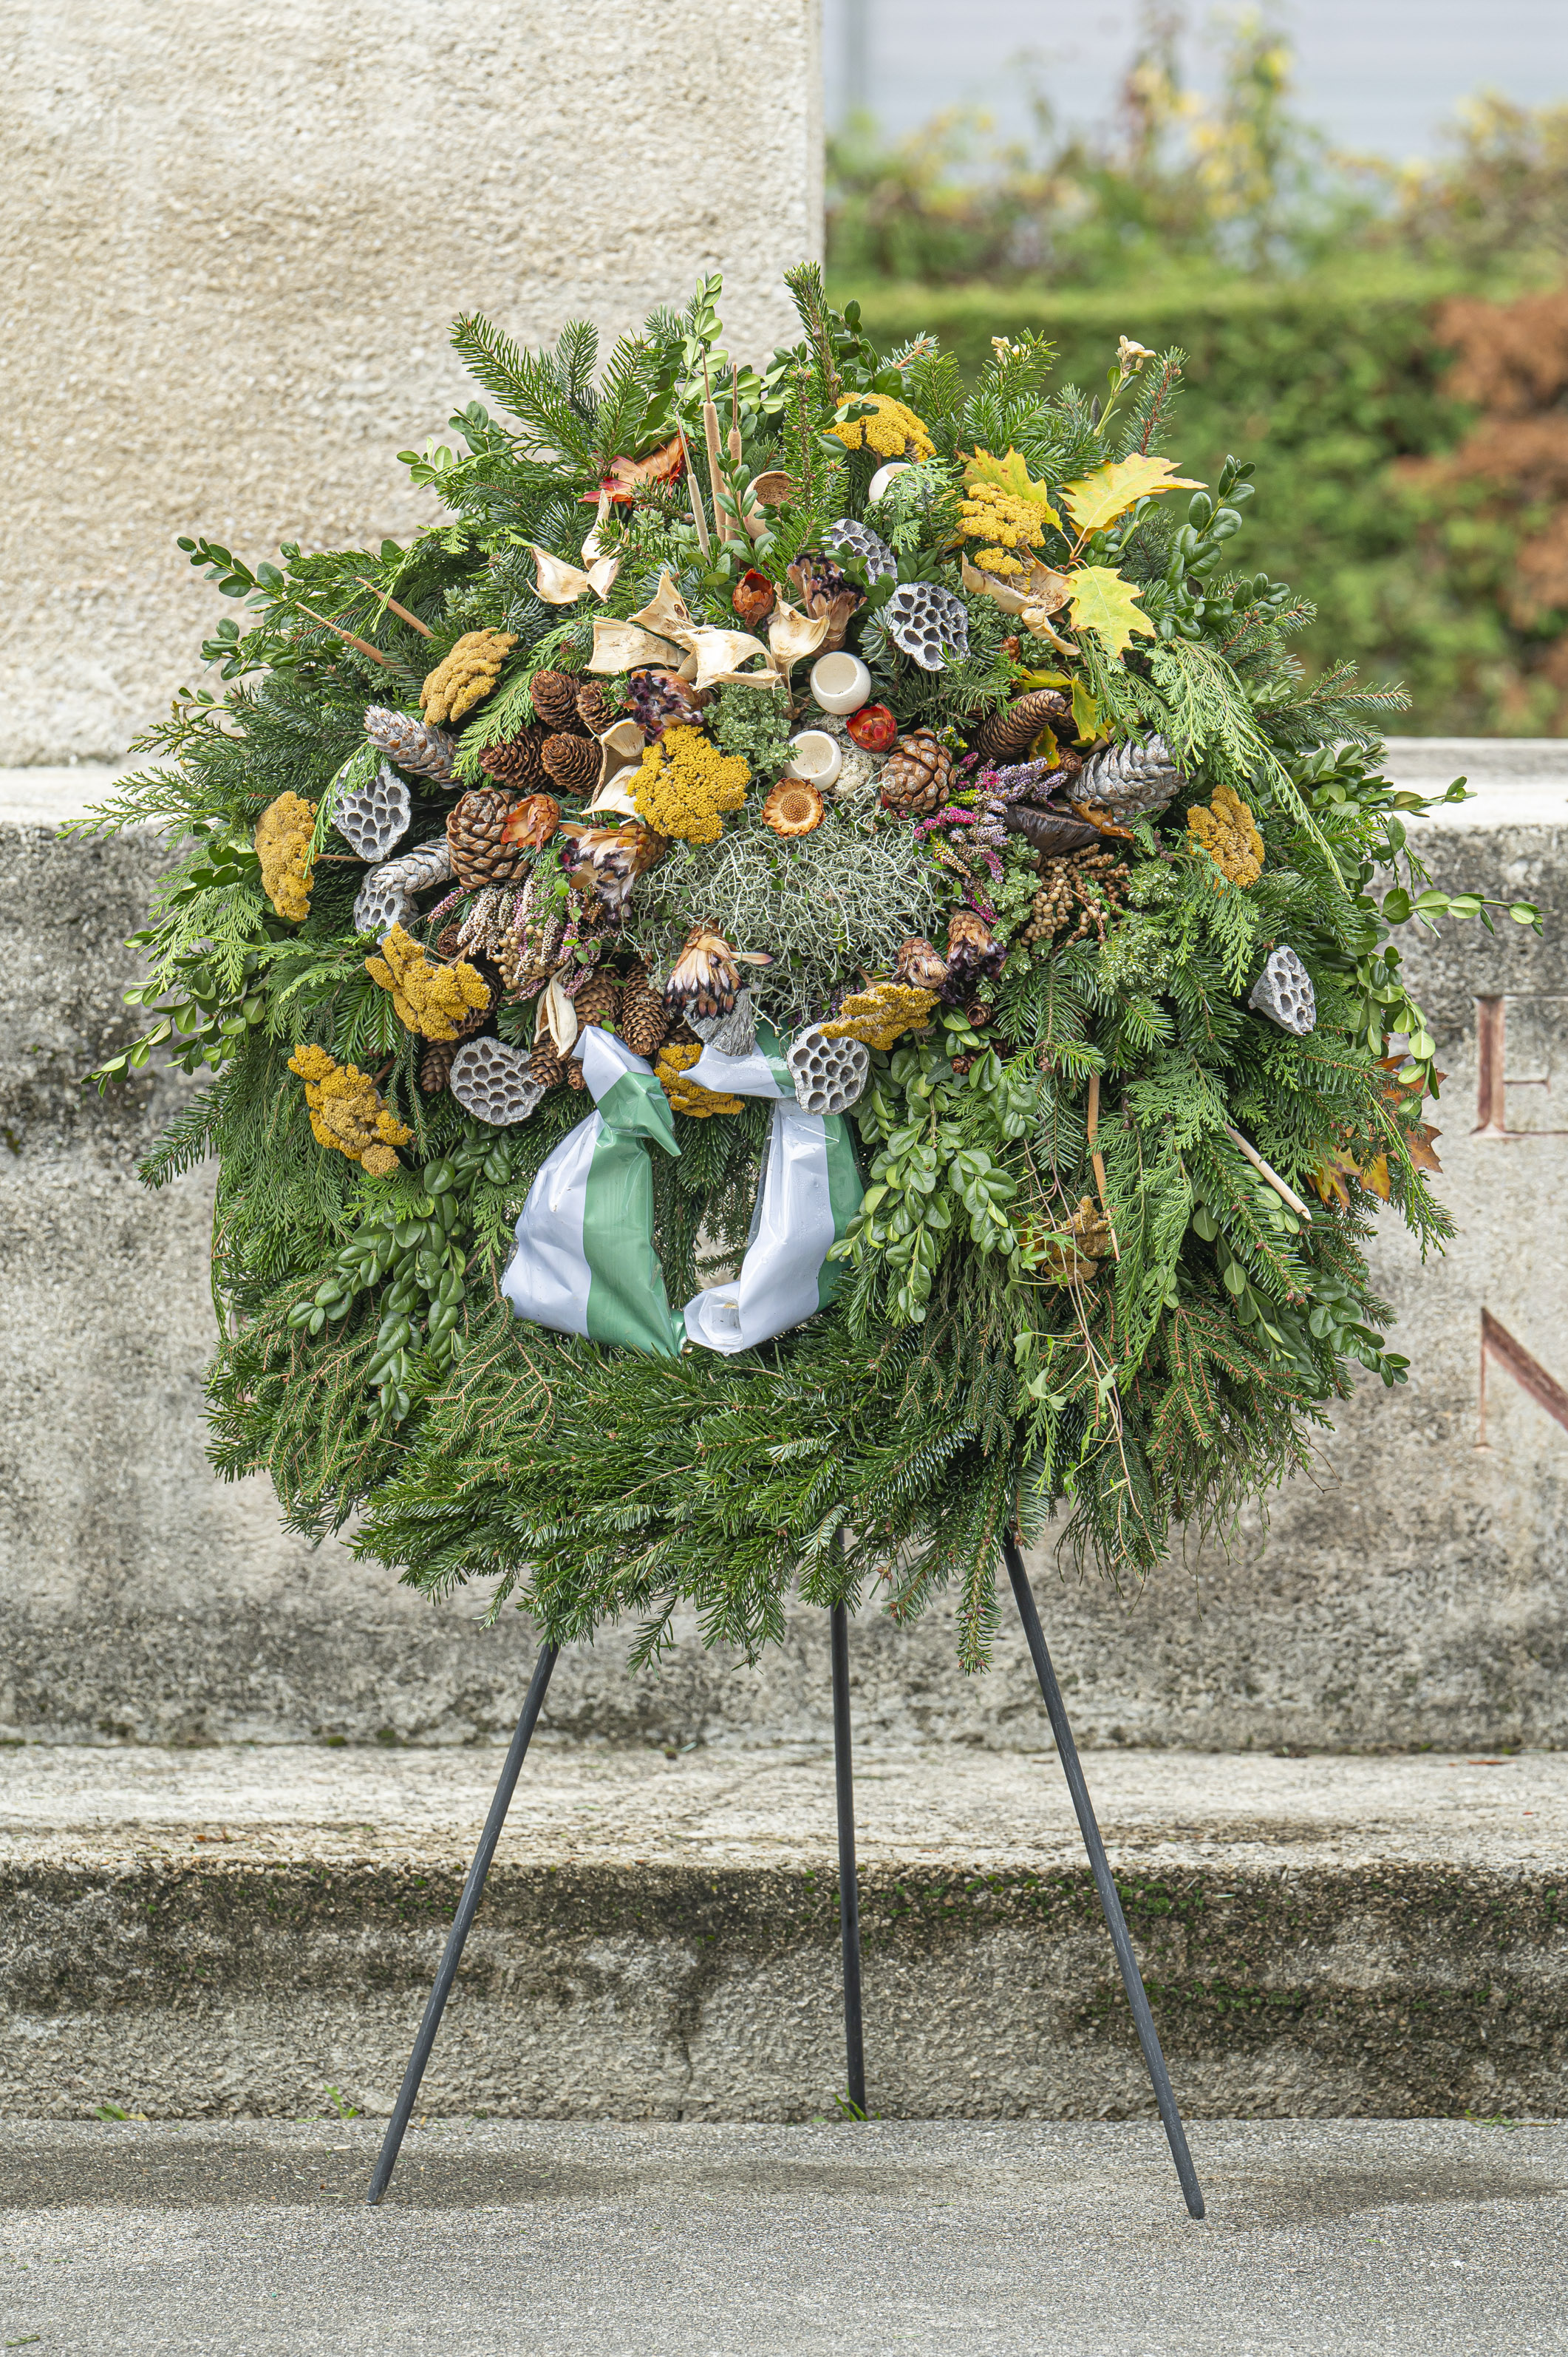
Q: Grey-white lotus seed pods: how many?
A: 7